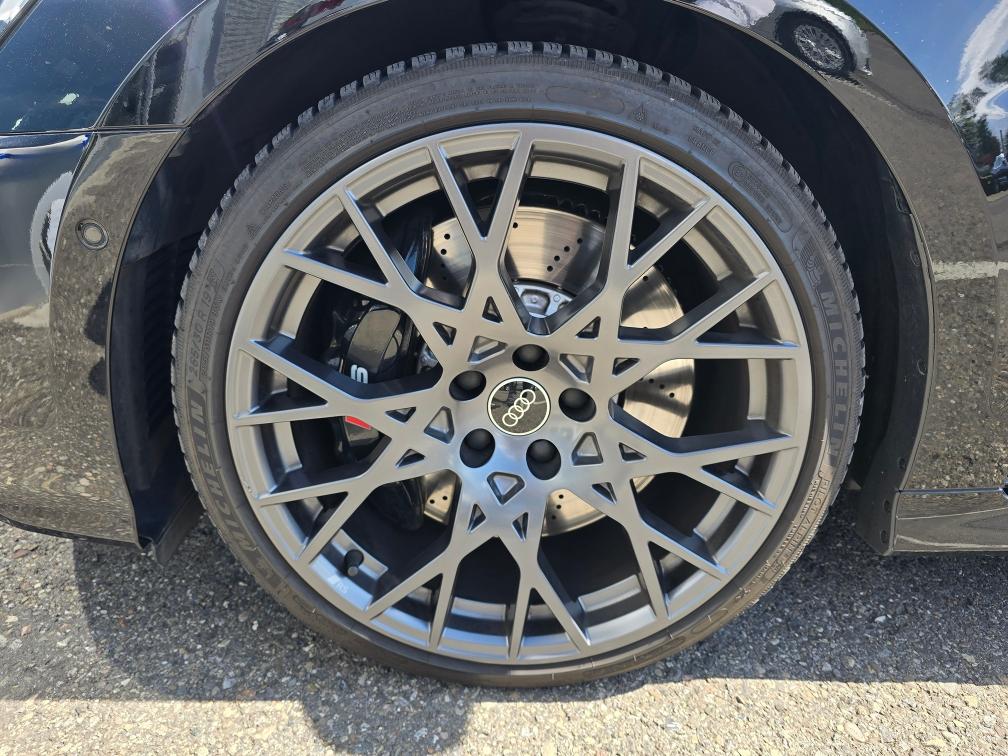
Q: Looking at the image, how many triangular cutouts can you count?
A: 15